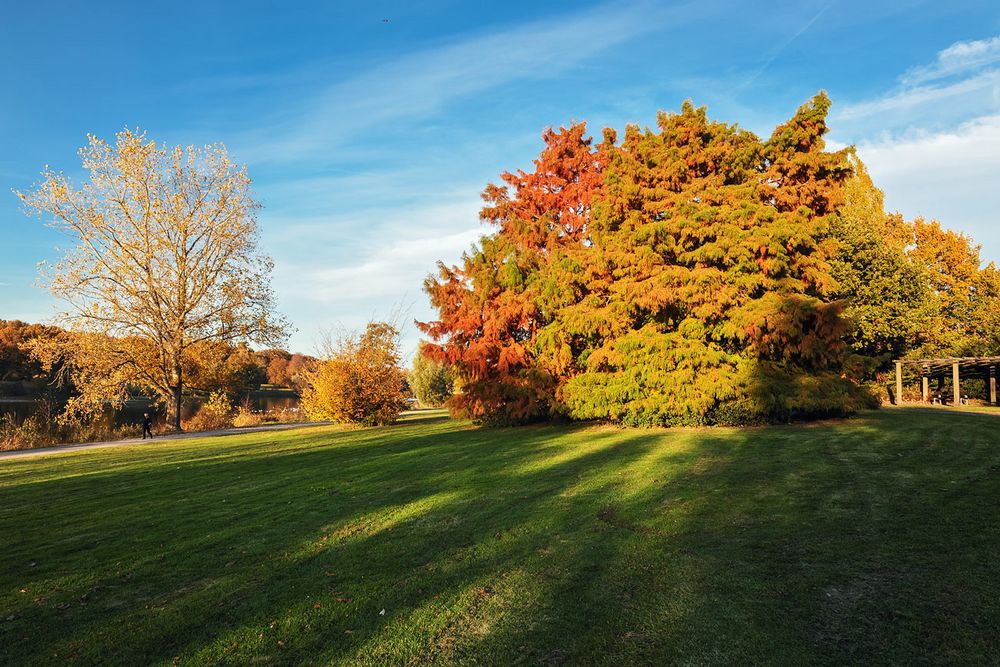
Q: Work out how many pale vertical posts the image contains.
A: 4